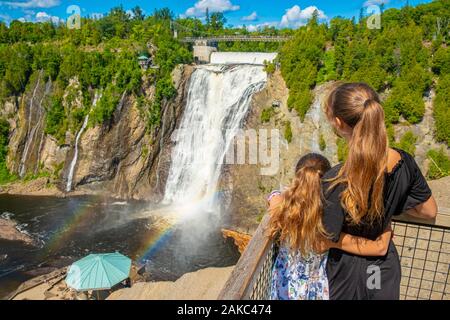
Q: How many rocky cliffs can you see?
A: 2